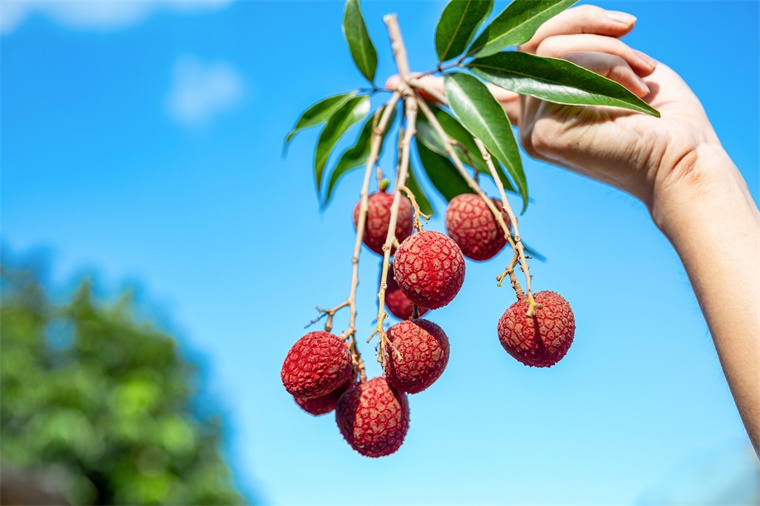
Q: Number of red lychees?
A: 9